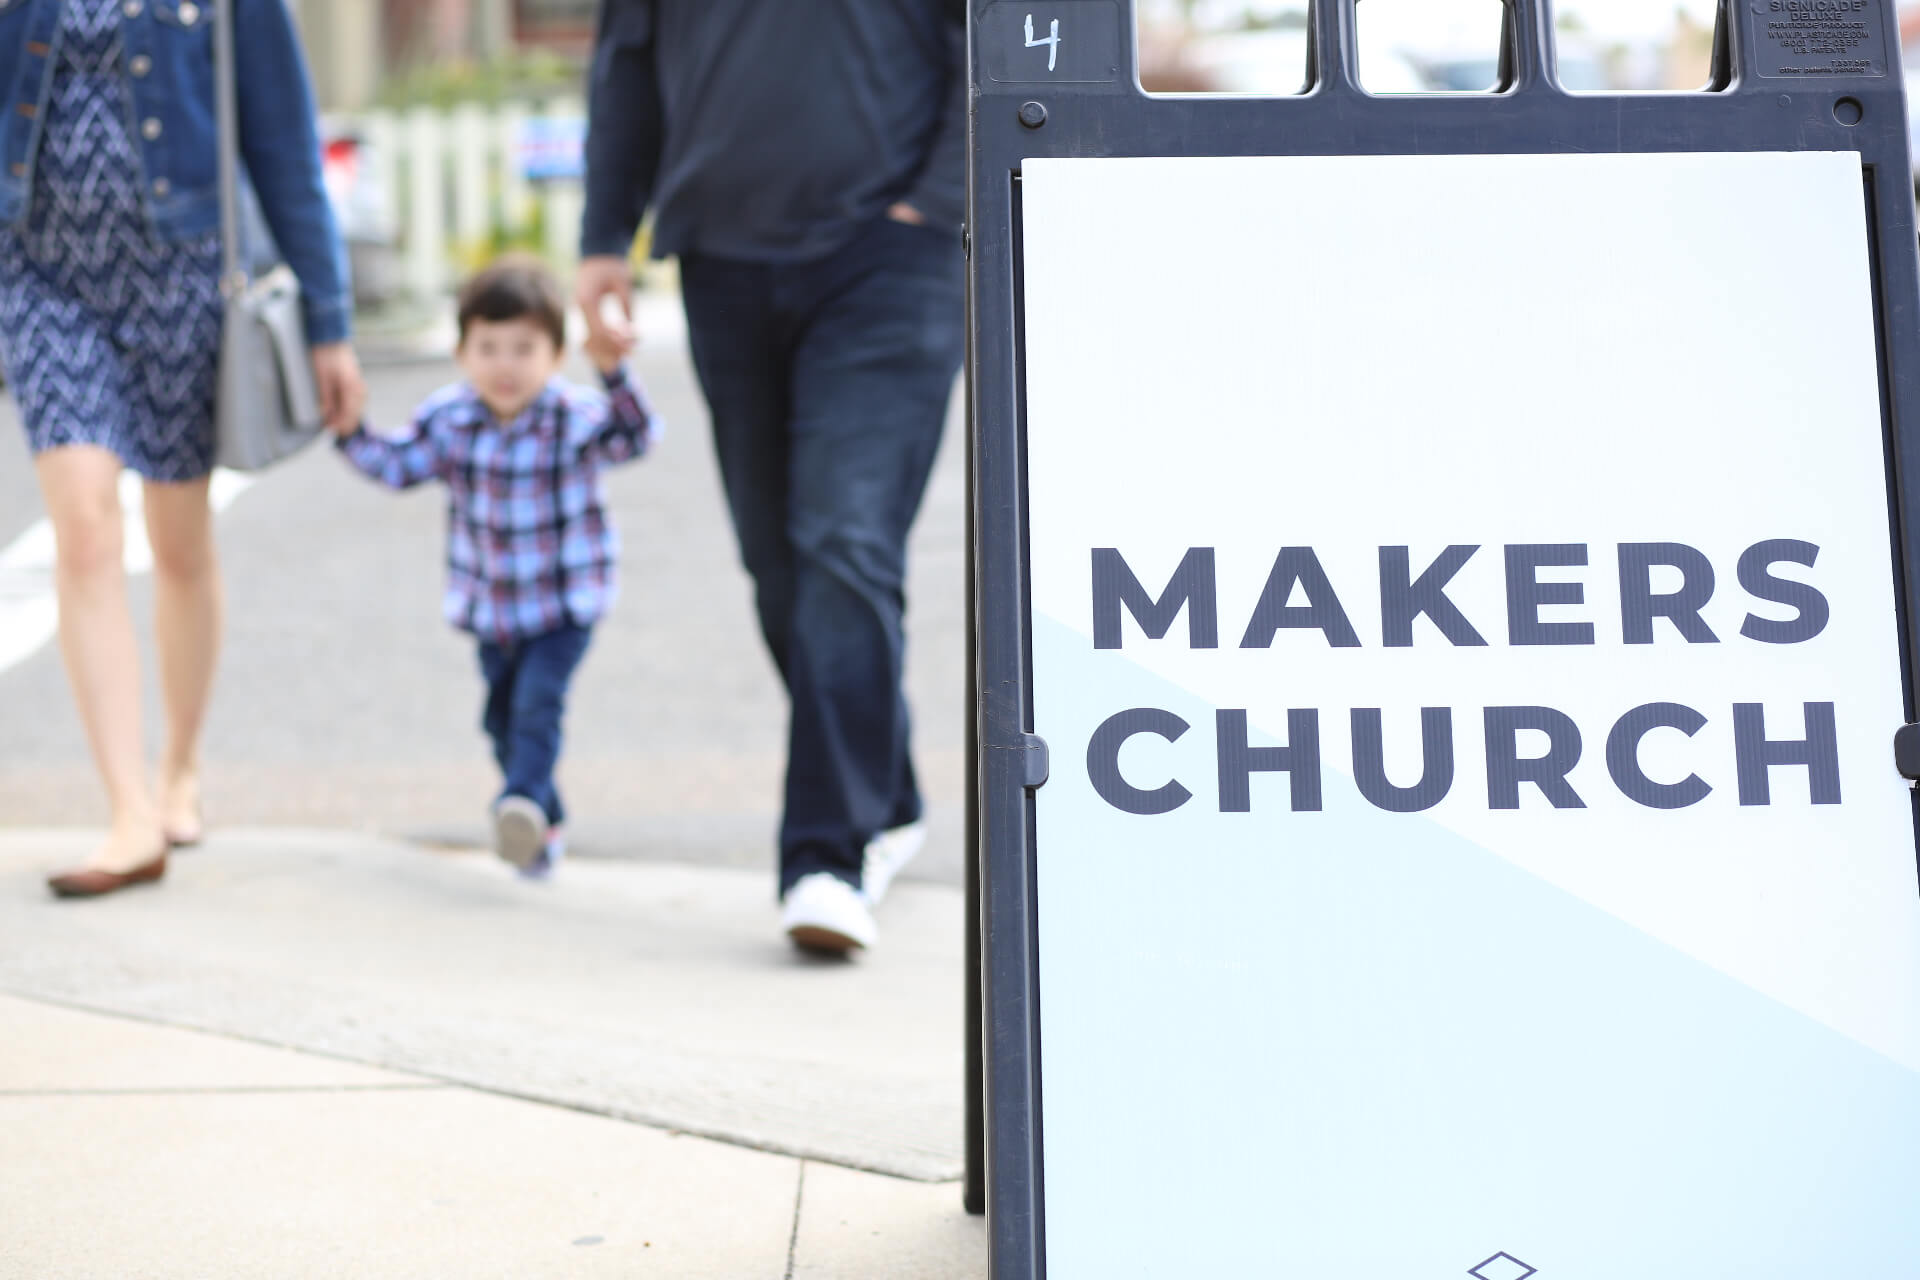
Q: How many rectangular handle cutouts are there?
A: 3